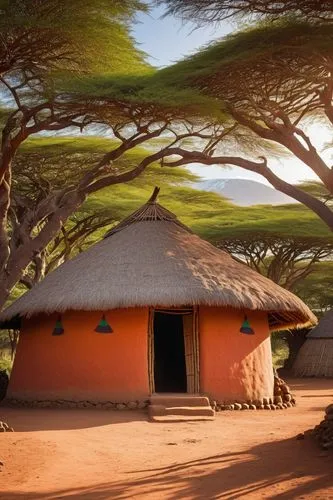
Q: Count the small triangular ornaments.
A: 3